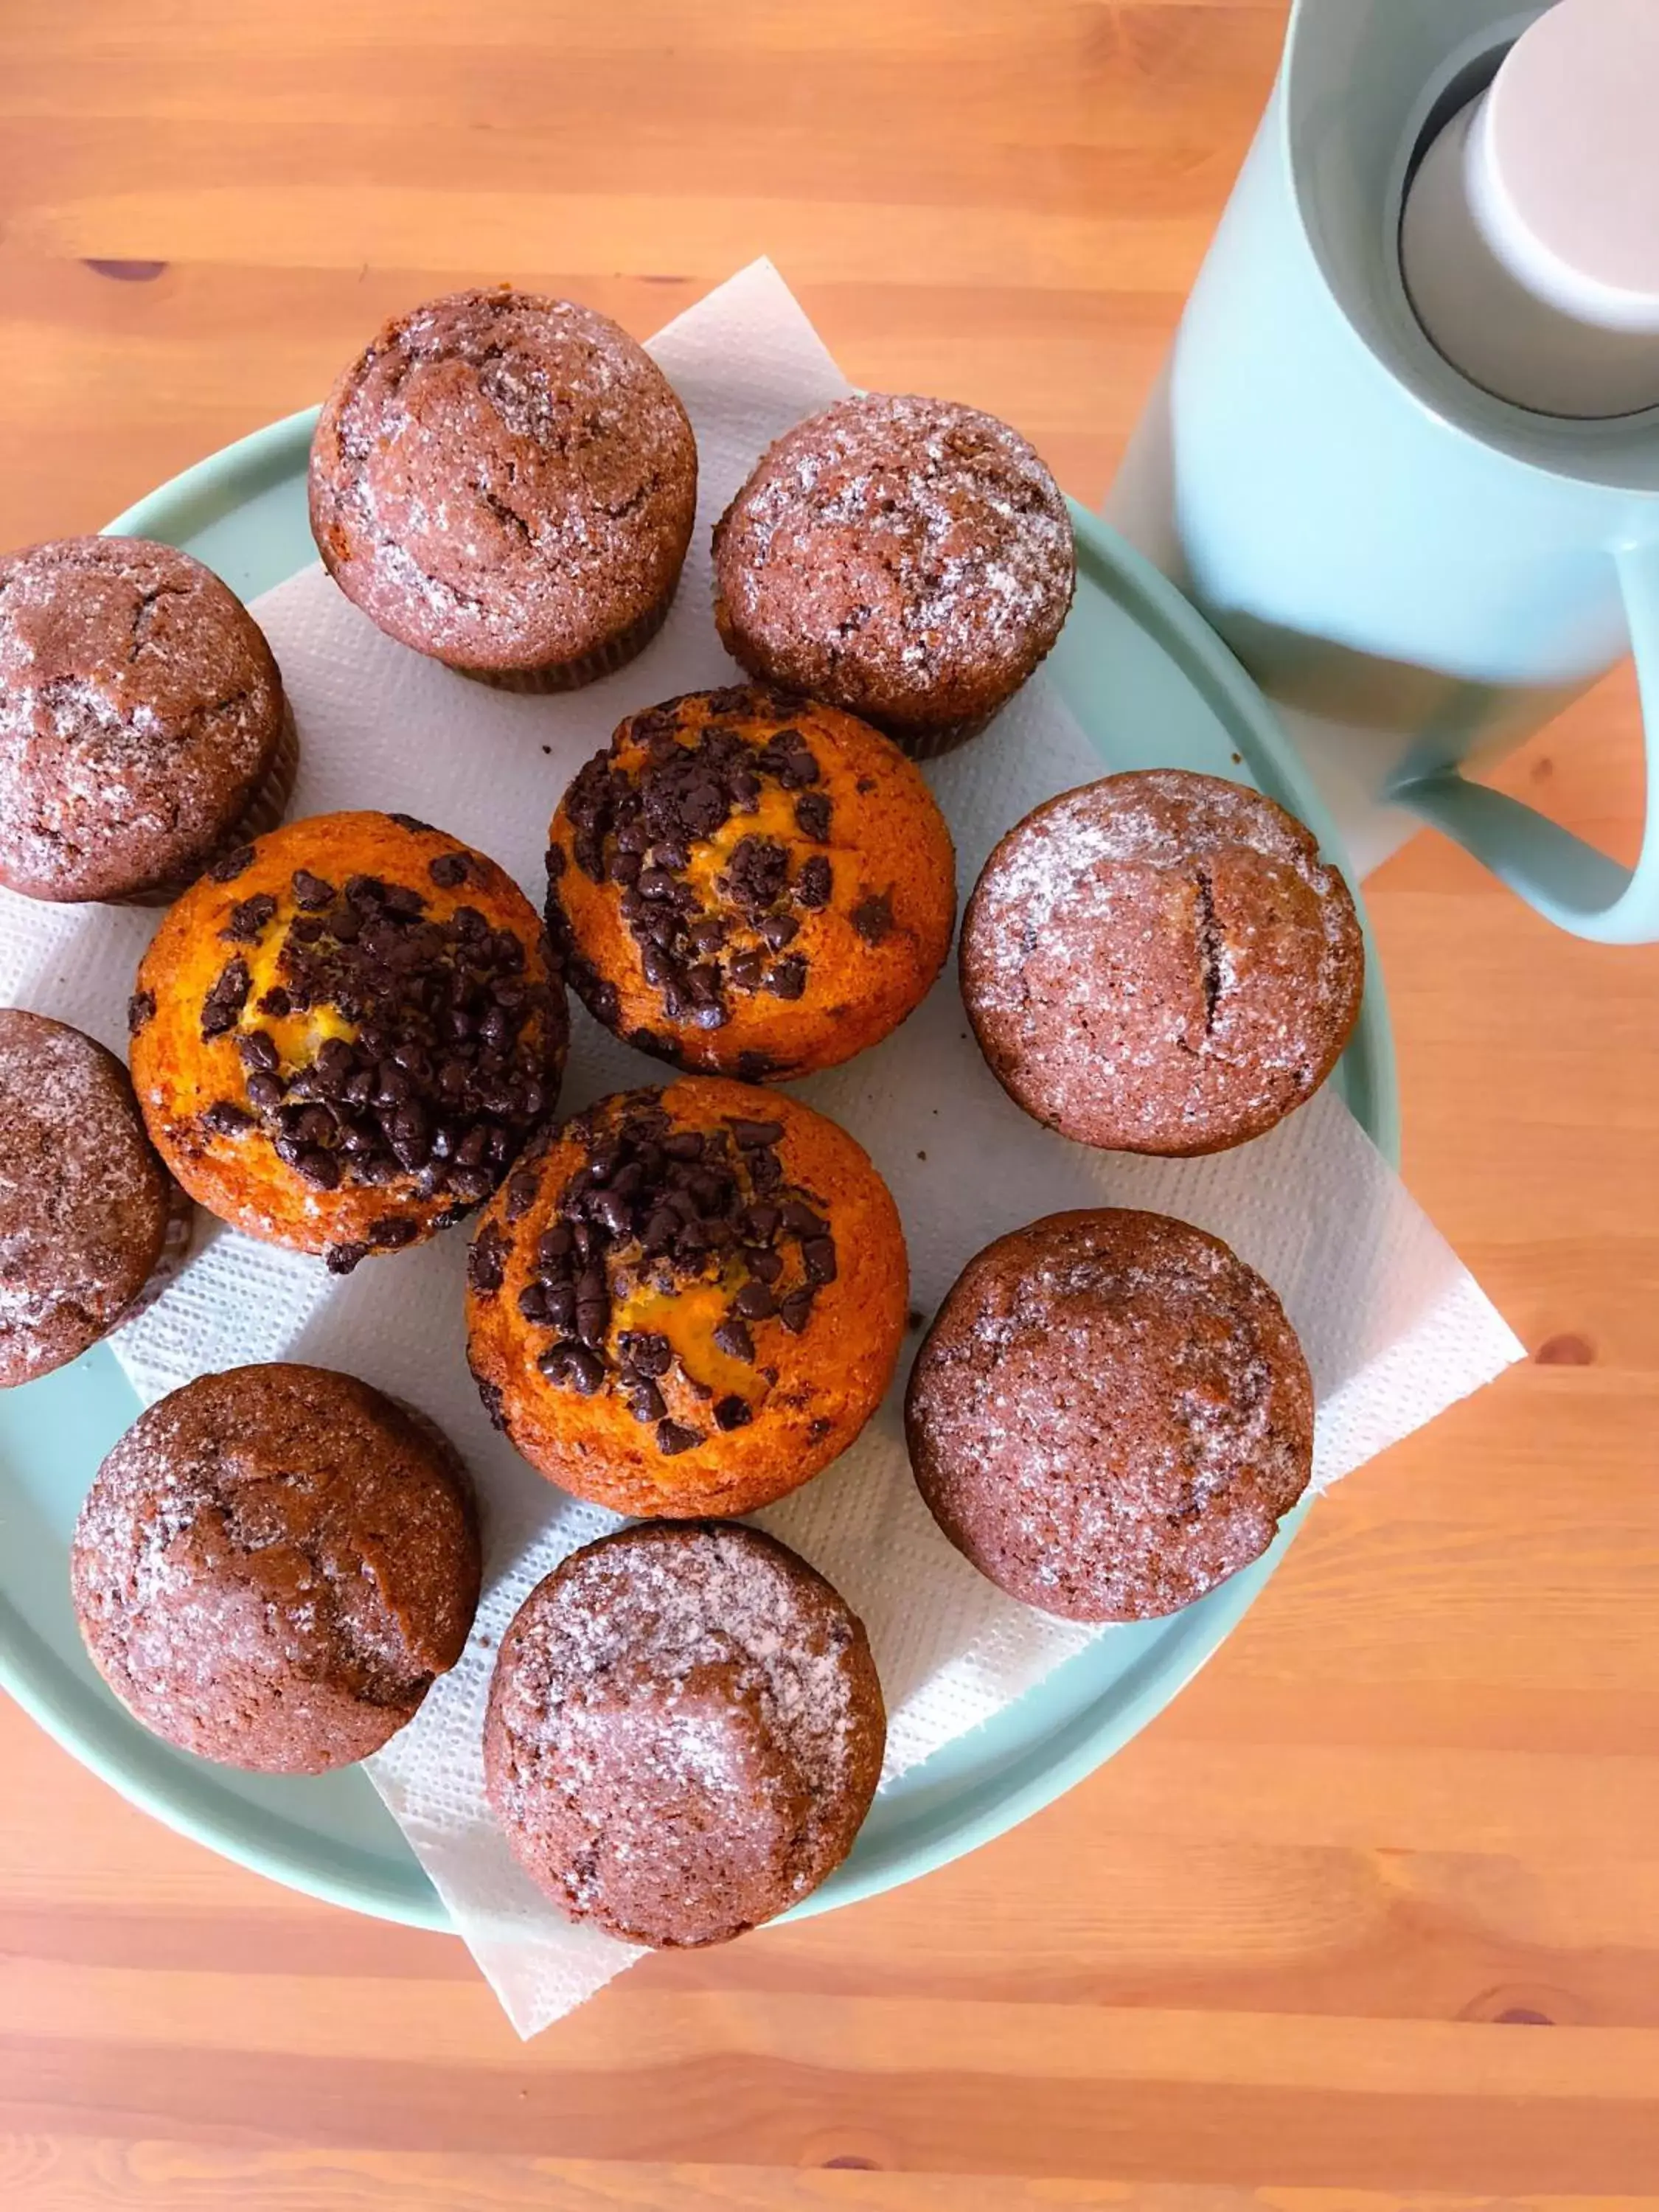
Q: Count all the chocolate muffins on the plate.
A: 8